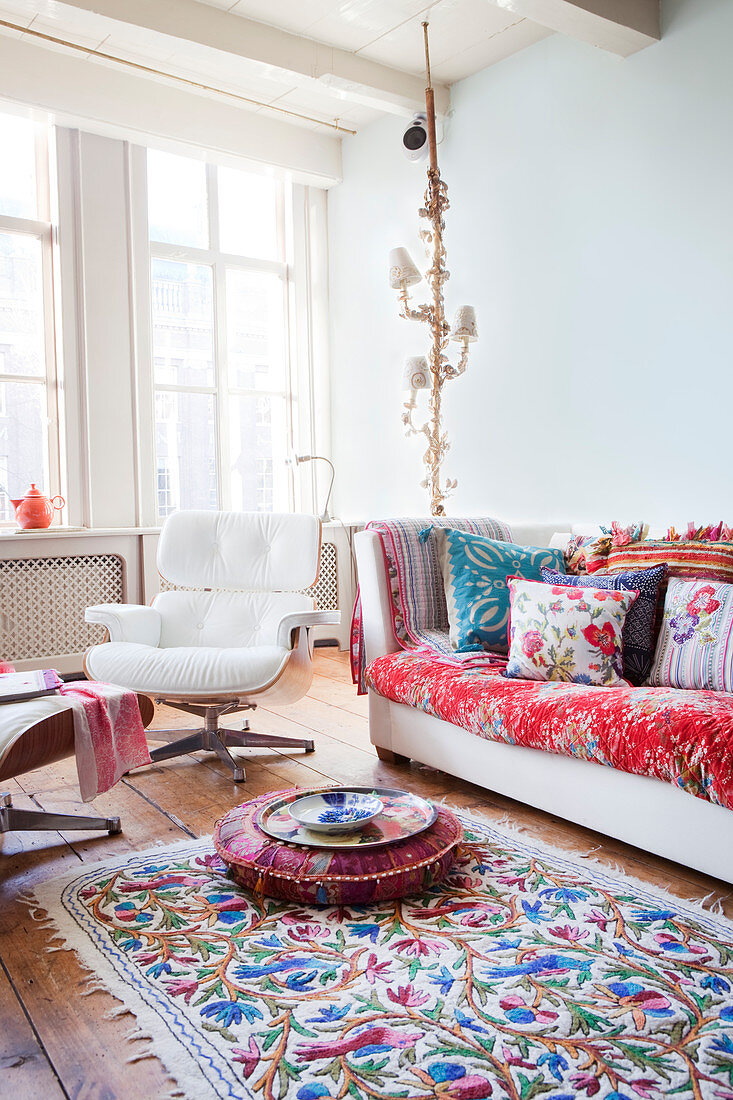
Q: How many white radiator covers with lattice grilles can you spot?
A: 2